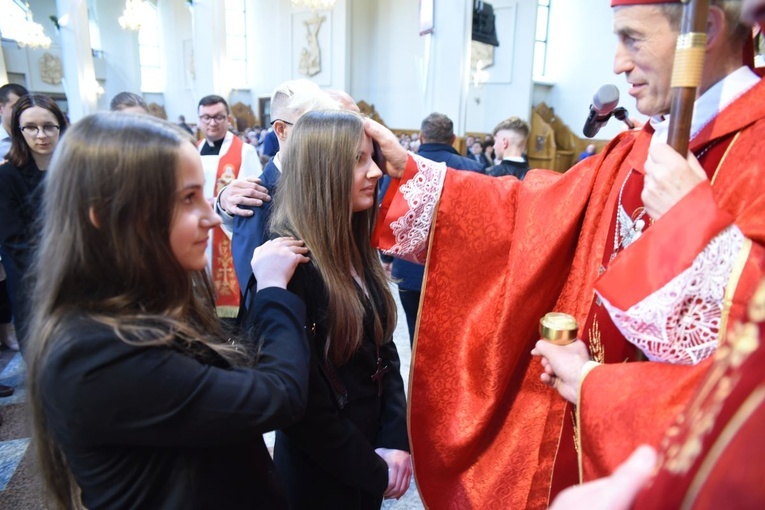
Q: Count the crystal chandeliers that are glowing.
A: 3